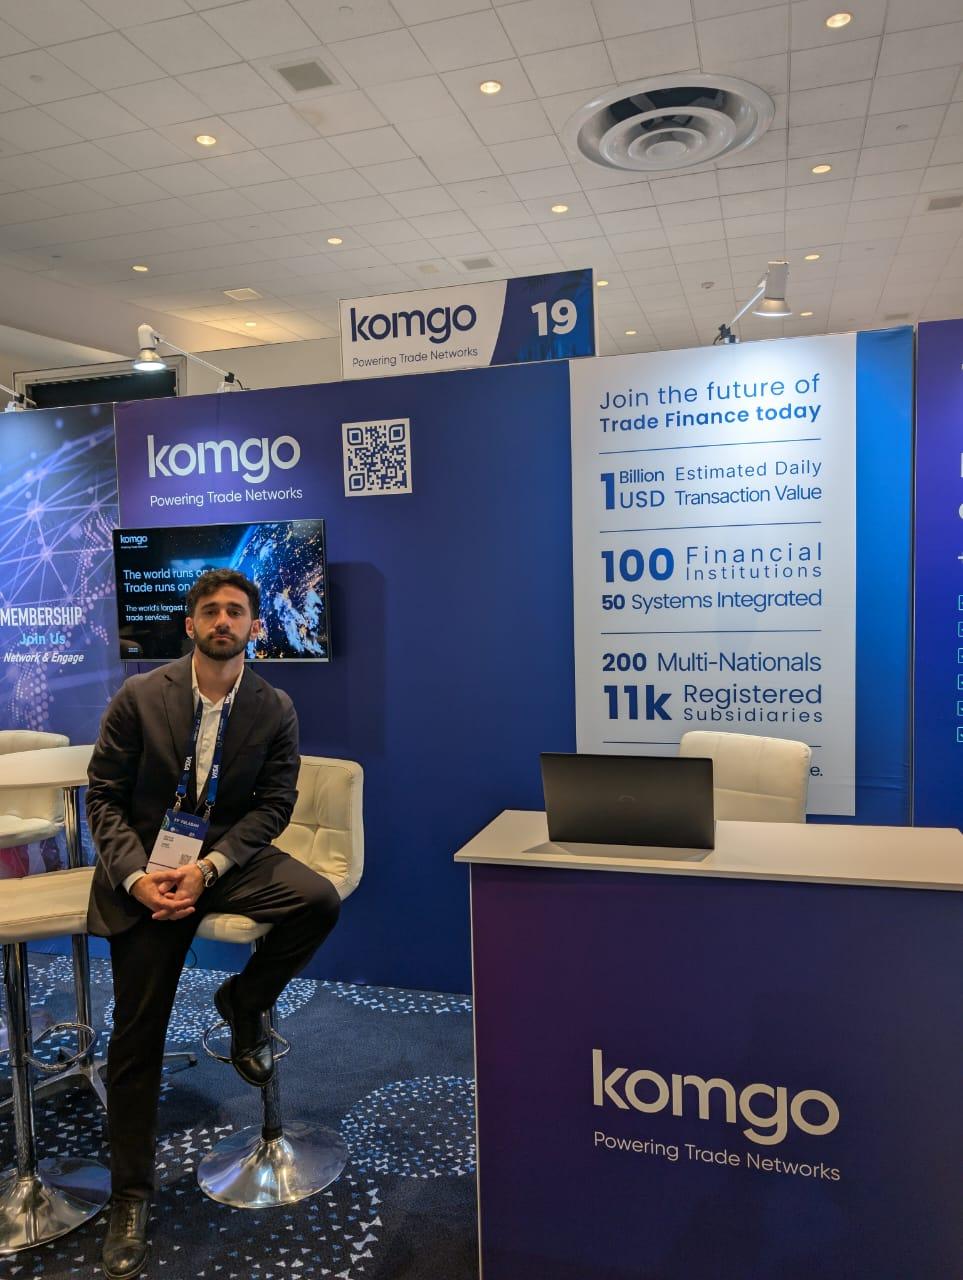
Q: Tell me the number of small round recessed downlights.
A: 12